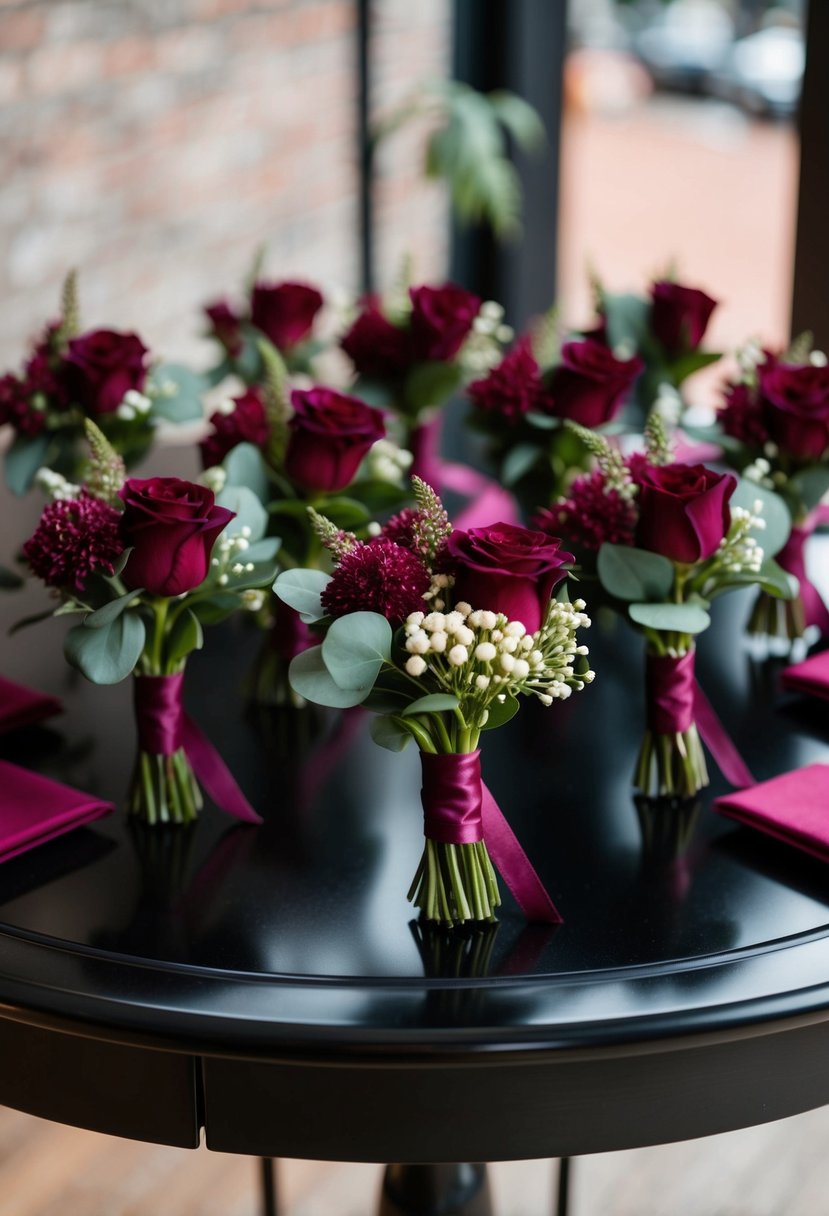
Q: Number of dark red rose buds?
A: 10